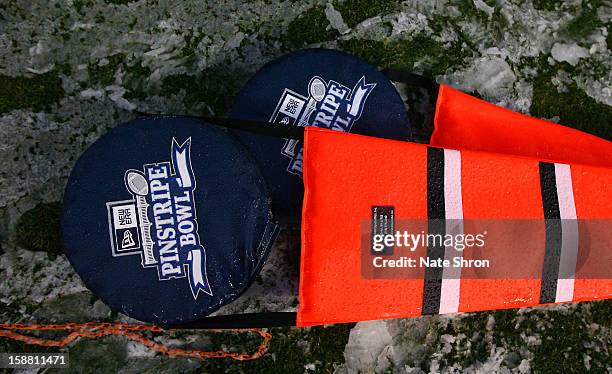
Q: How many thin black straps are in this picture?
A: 3